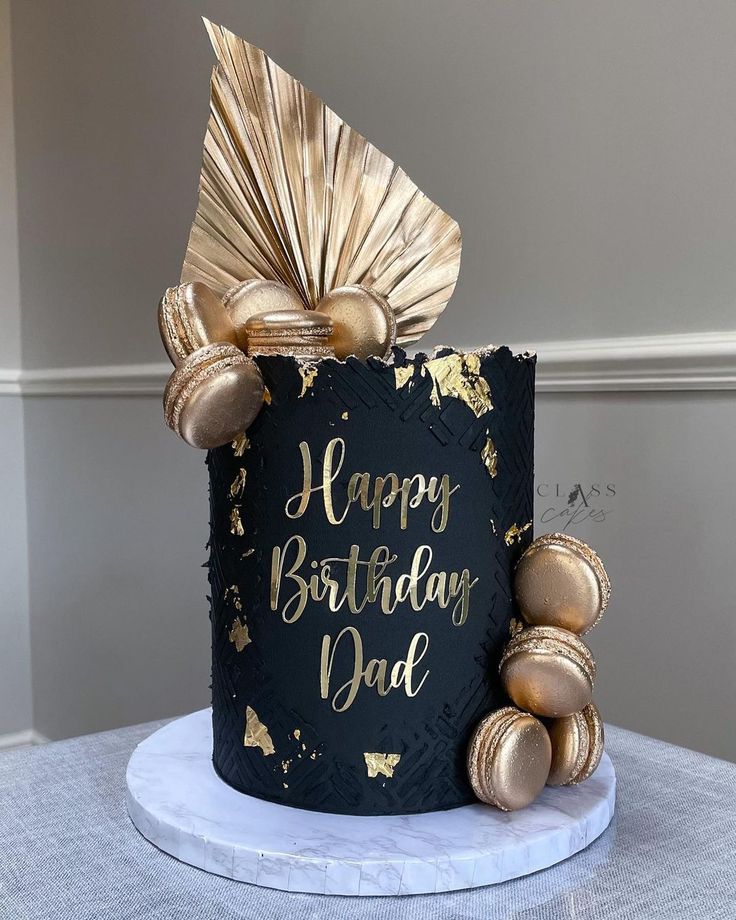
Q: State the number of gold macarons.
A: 9